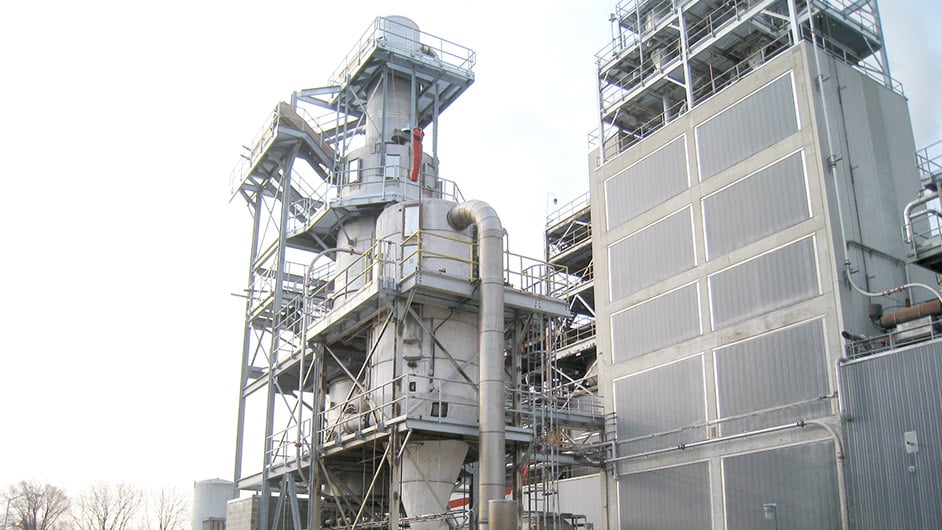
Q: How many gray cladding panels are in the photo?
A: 10